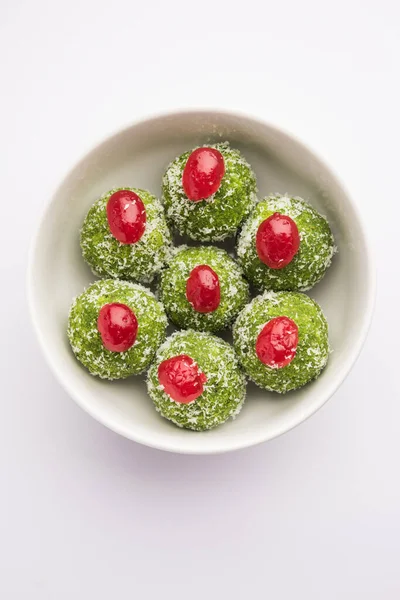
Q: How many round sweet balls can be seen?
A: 7